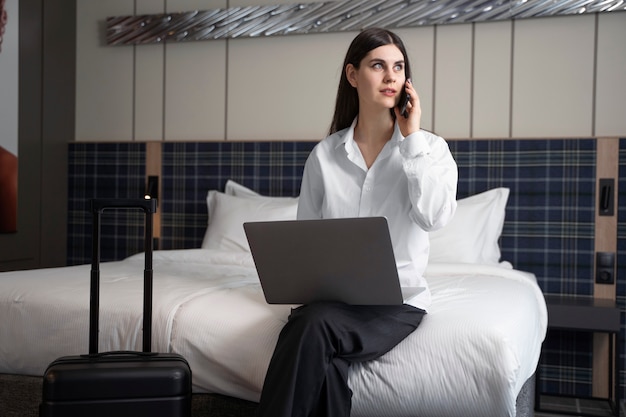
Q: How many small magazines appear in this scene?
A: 0